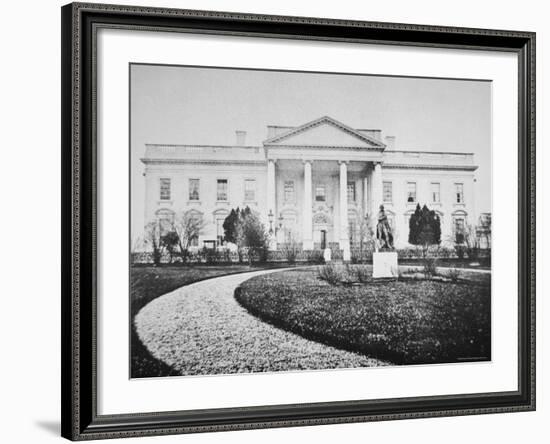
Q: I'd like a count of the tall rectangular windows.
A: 11